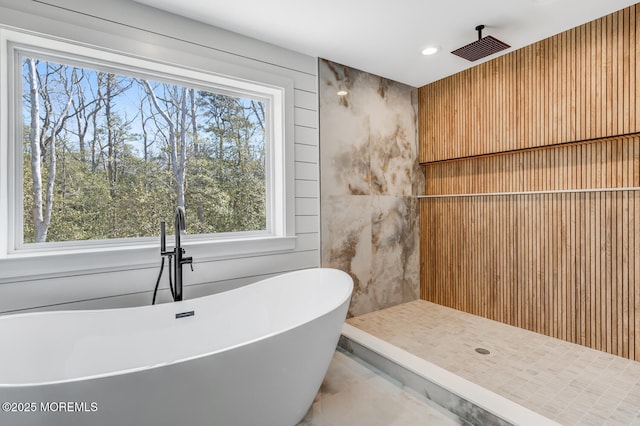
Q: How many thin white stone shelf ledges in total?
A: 1